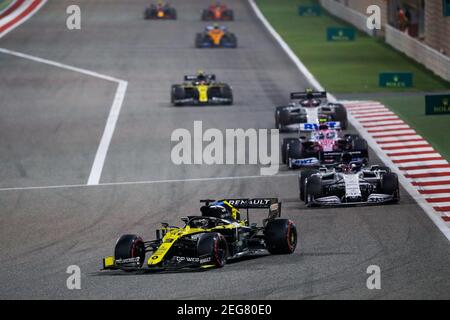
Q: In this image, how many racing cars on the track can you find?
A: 8